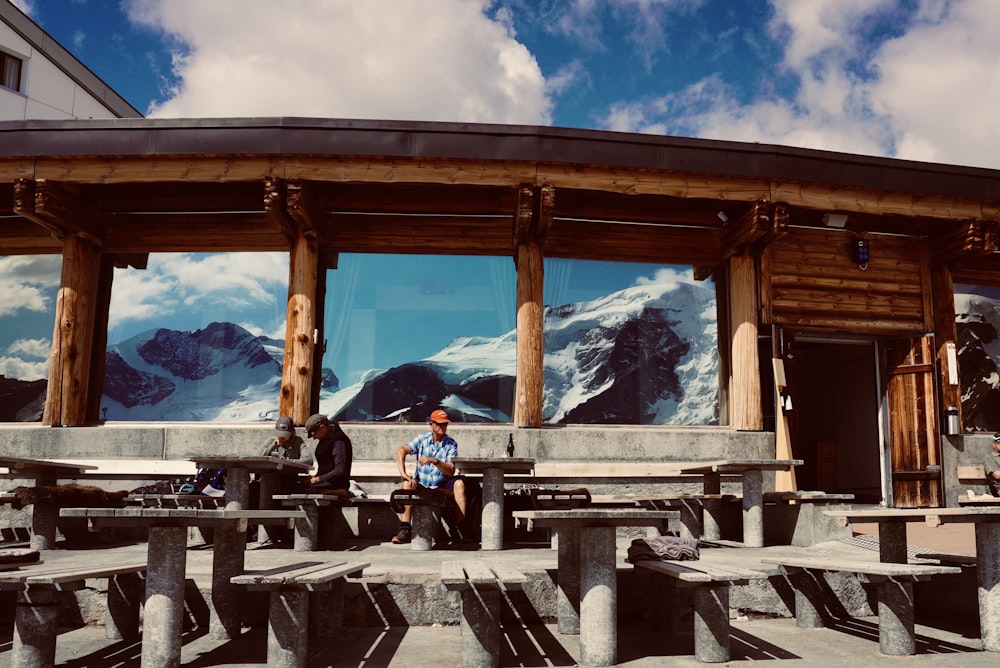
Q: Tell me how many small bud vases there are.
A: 0